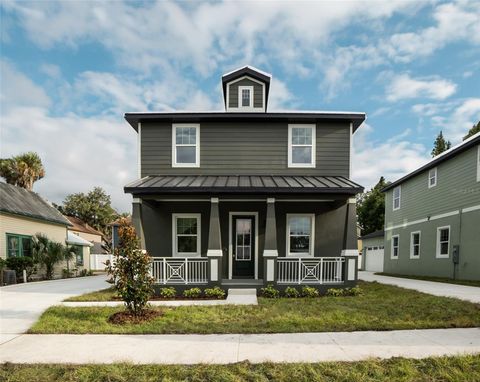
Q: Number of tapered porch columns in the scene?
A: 4